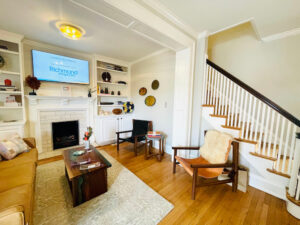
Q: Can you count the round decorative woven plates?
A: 3